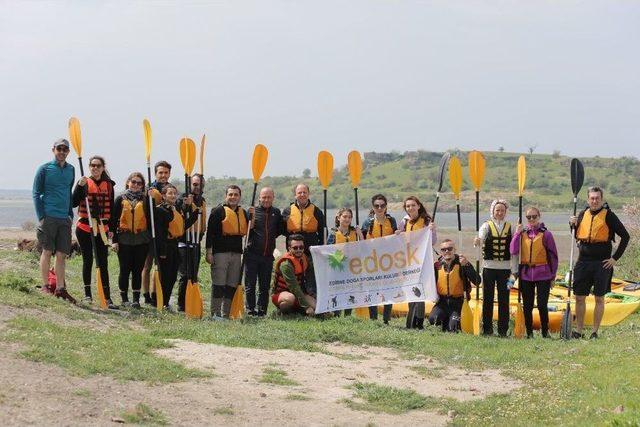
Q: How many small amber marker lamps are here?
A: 0